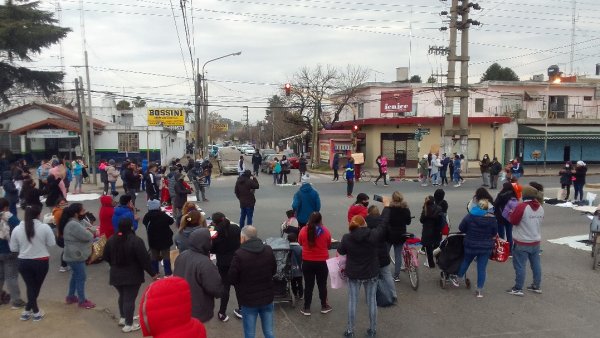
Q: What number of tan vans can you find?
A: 1